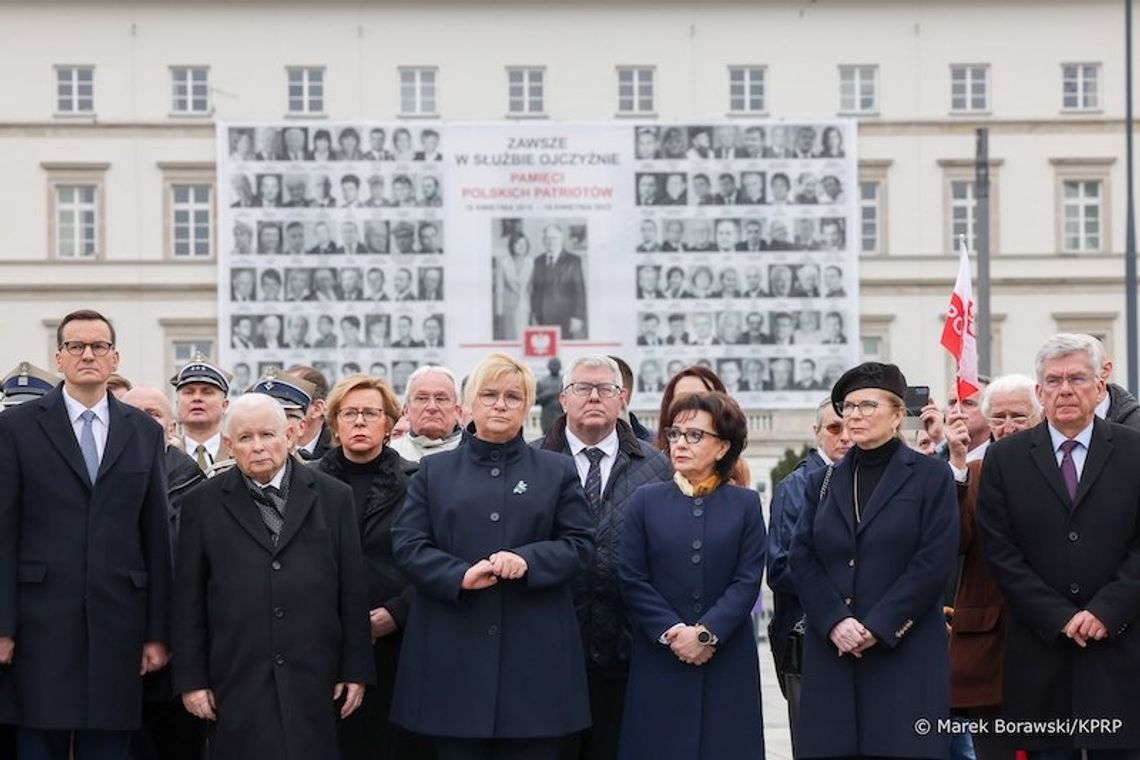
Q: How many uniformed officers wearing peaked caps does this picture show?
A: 3